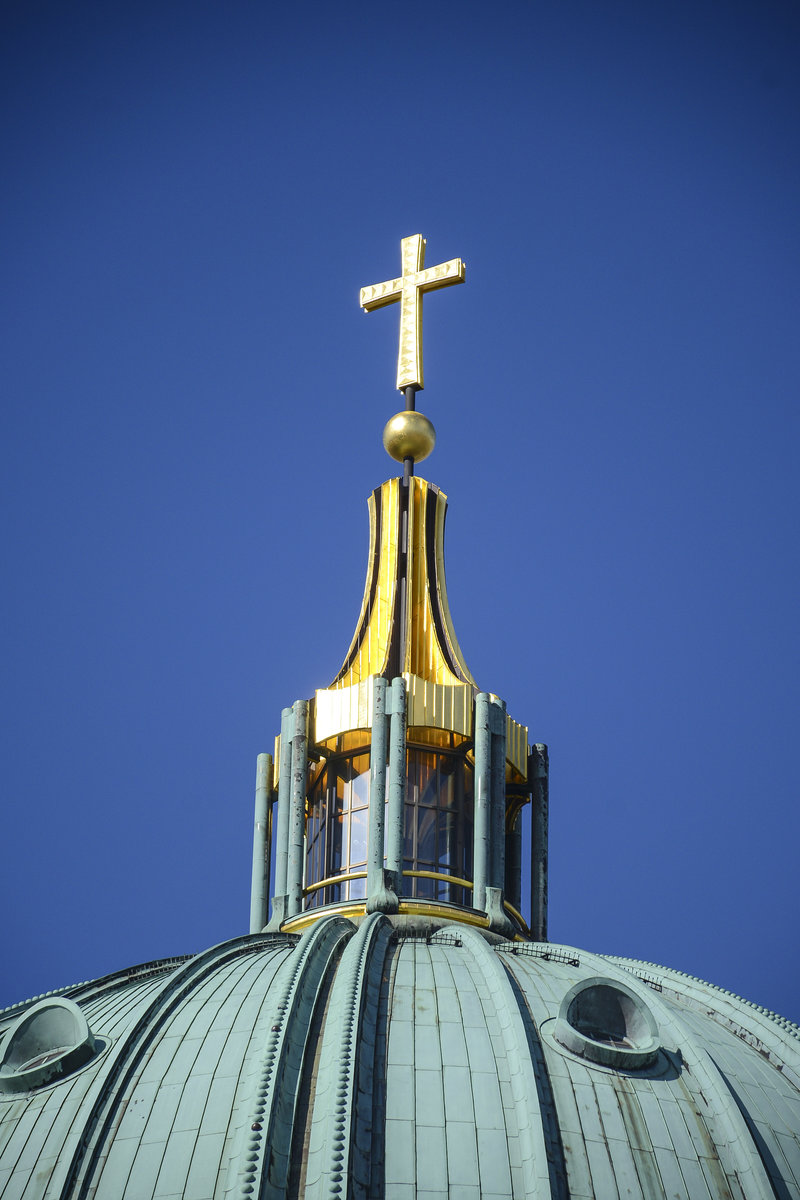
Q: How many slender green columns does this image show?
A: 8